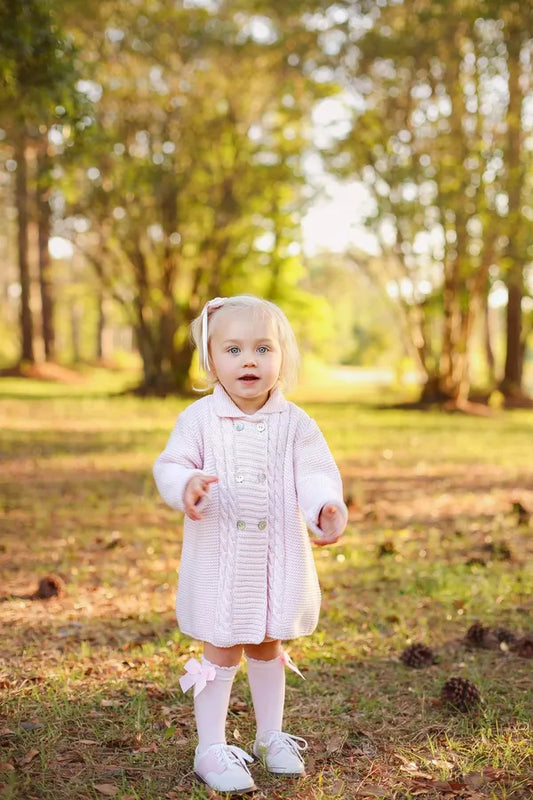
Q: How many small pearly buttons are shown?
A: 6